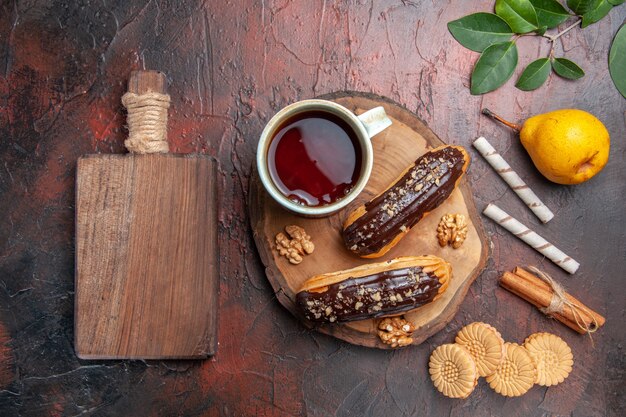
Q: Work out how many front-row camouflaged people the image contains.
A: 0